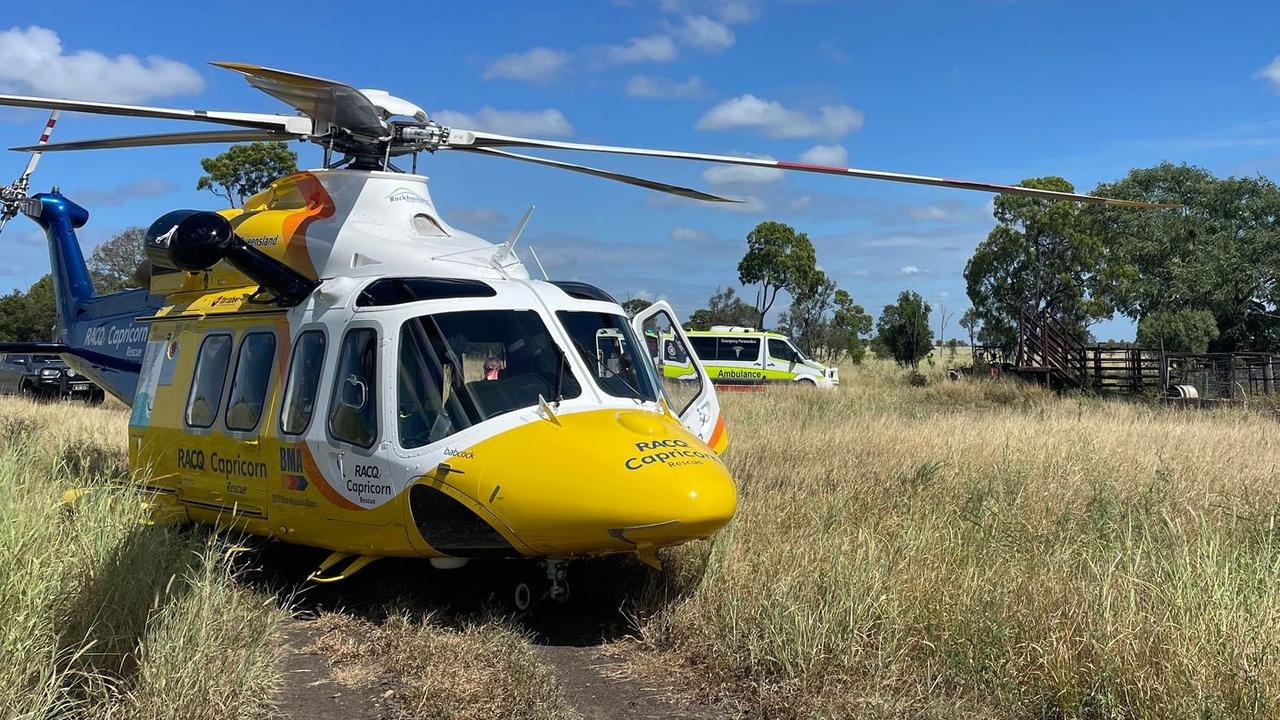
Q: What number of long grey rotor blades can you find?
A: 5